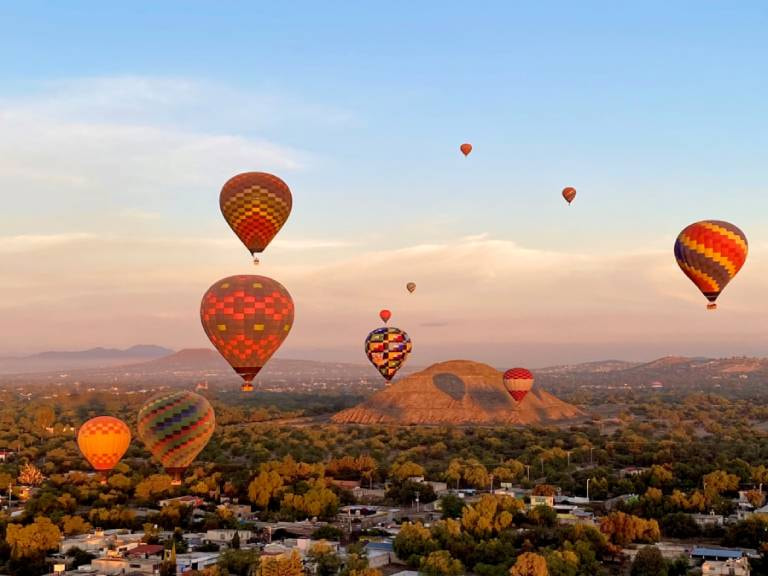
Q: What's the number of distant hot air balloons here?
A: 4